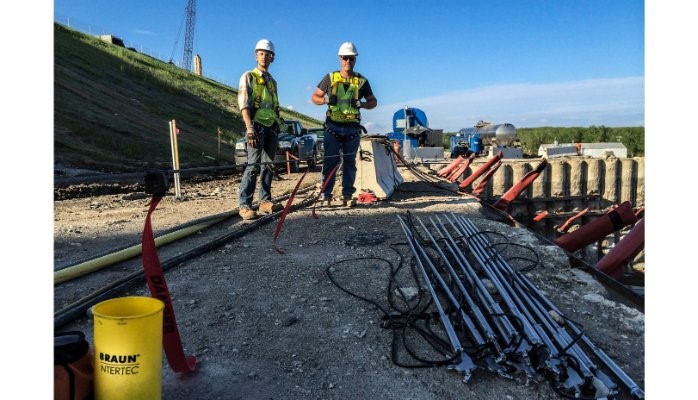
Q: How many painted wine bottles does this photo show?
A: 0